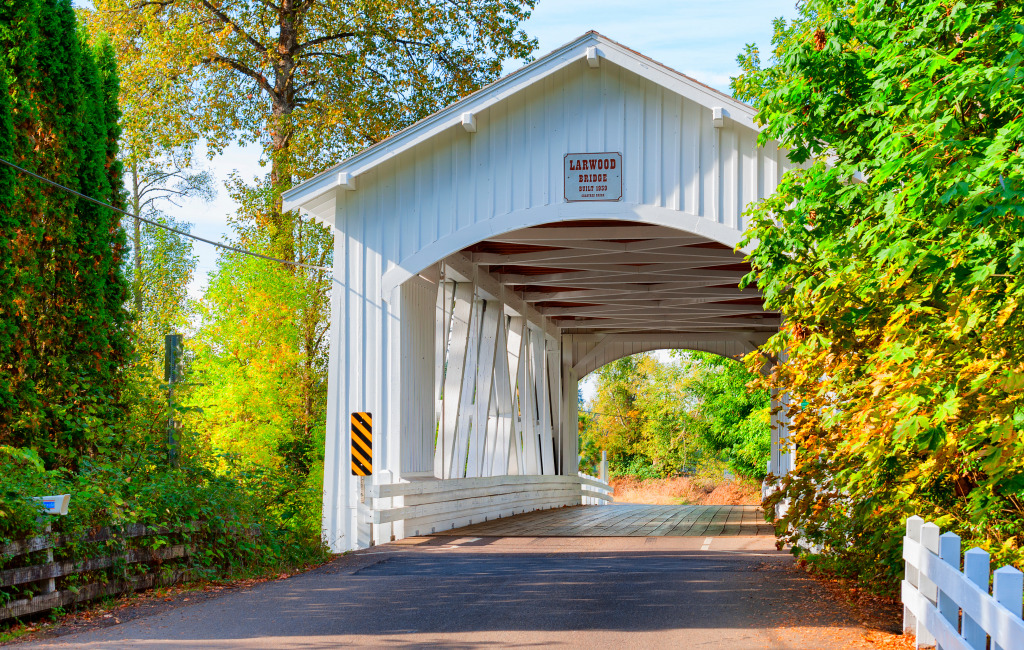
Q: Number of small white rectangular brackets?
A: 4